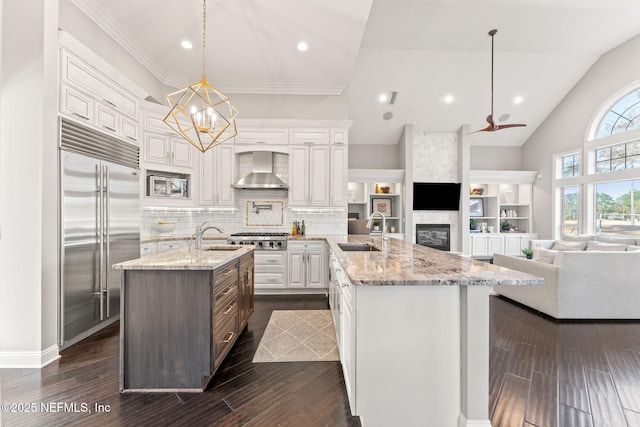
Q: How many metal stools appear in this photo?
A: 0